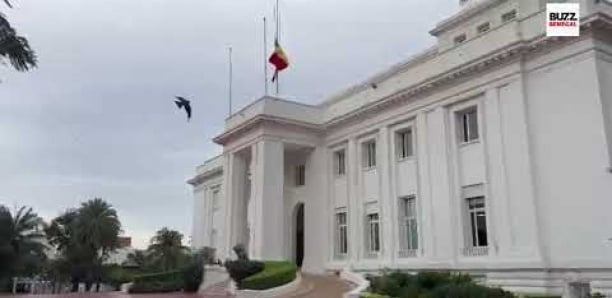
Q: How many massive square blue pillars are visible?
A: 0